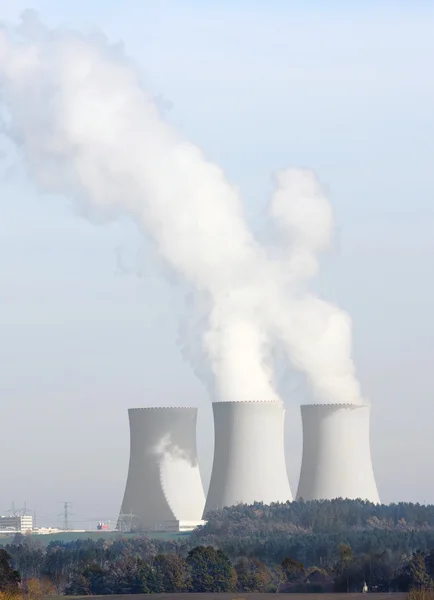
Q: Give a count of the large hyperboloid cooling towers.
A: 3